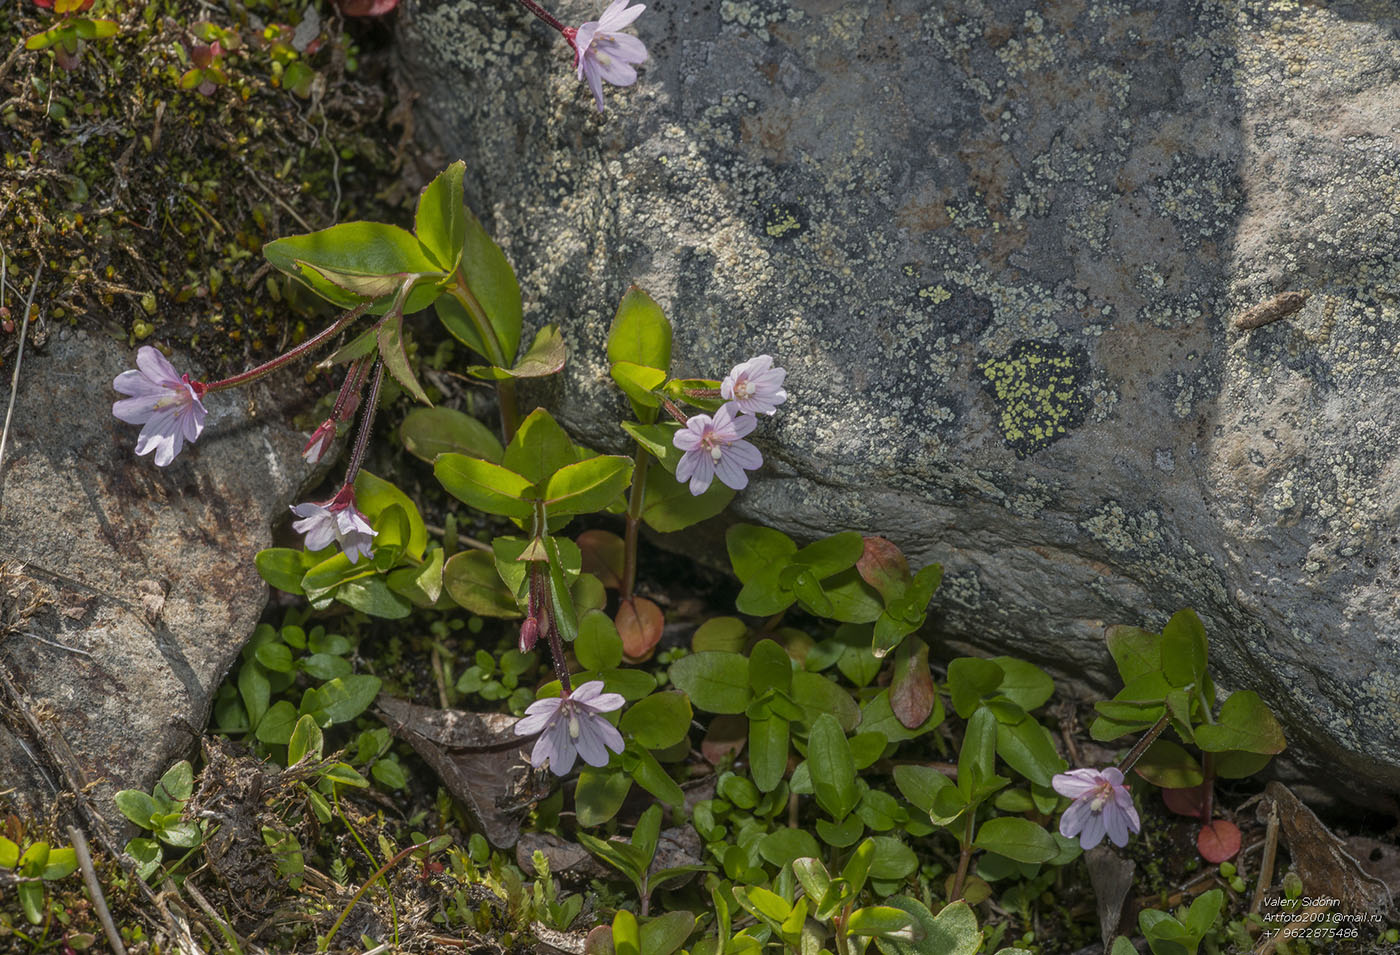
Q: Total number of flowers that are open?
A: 7